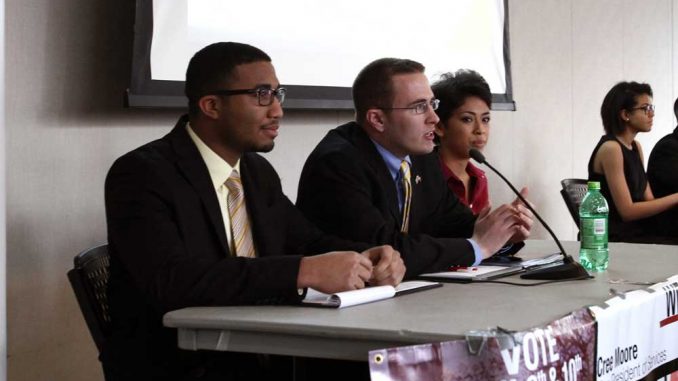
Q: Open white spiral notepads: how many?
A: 1